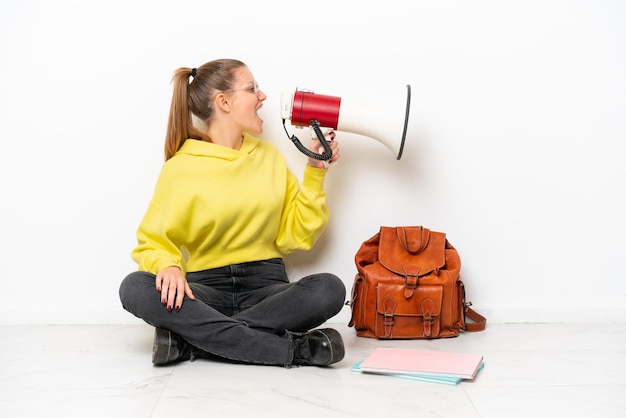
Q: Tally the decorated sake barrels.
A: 0